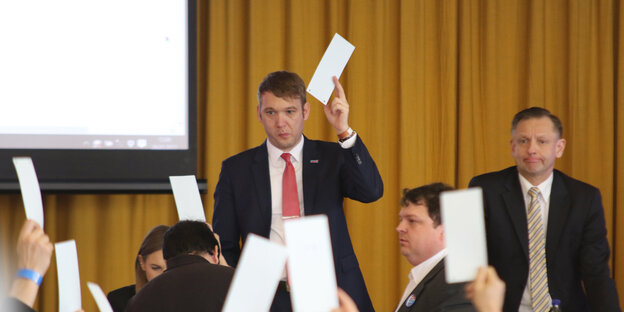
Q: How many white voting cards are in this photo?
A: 8